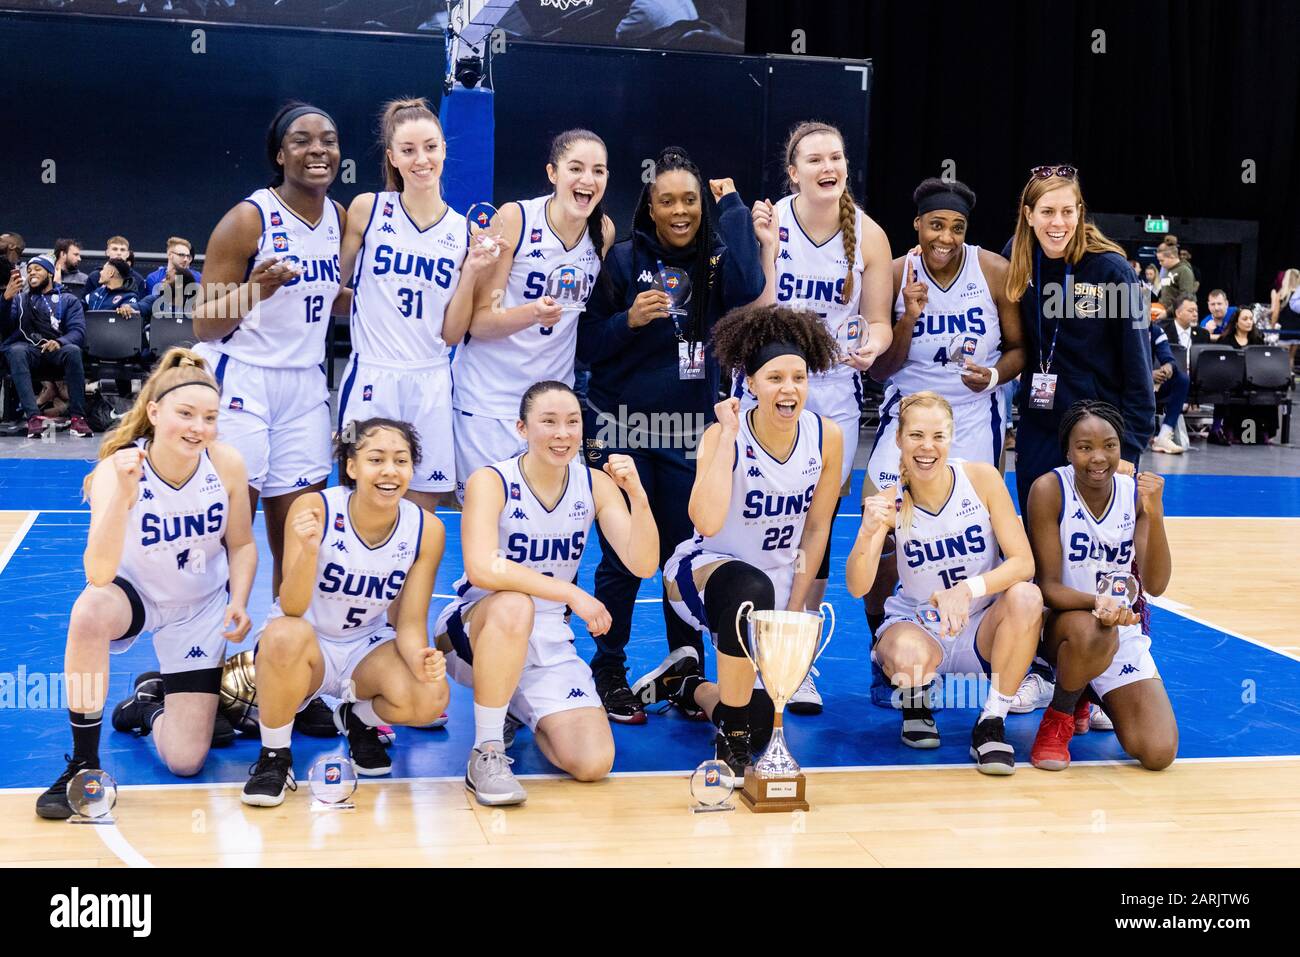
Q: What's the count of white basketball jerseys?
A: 11